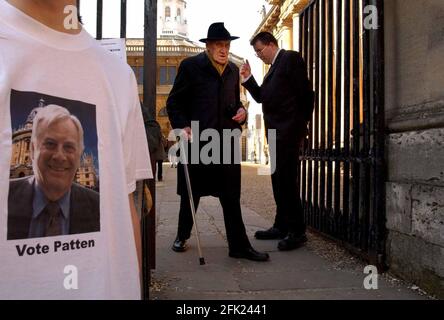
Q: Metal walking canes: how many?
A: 1